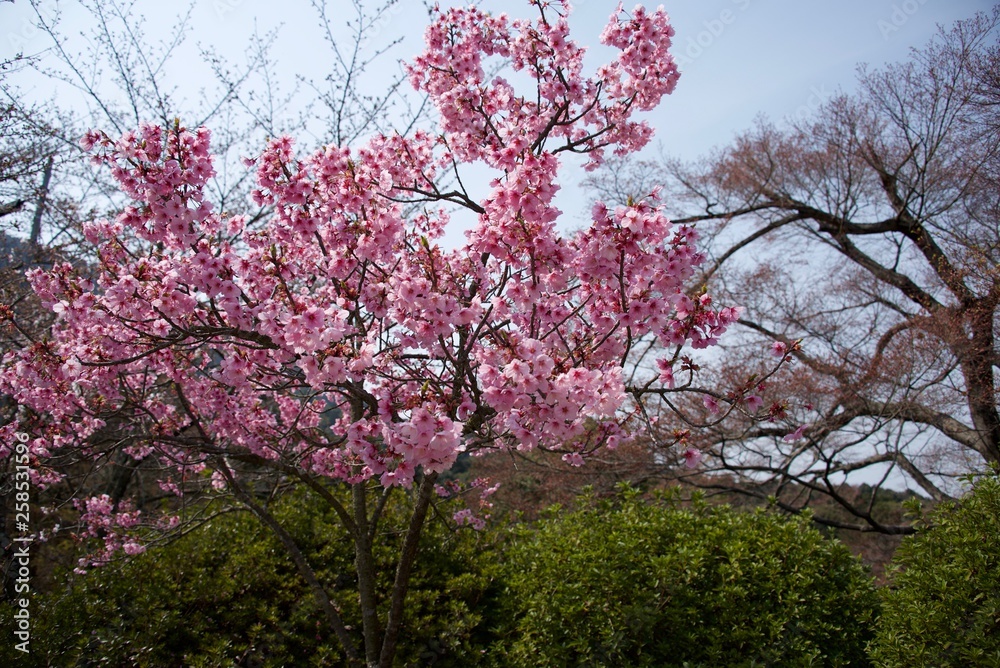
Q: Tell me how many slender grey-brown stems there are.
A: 3